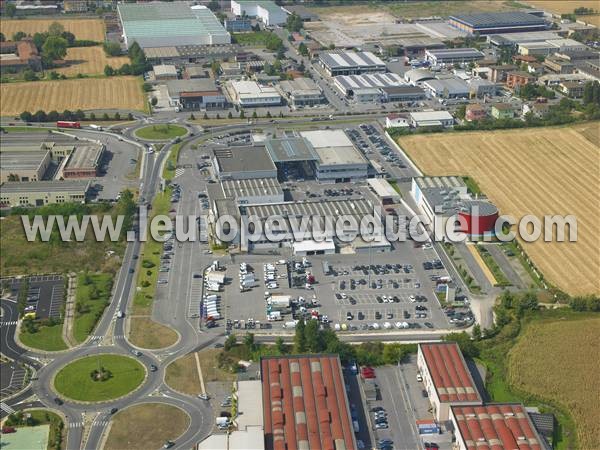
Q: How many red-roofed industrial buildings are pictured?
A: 3